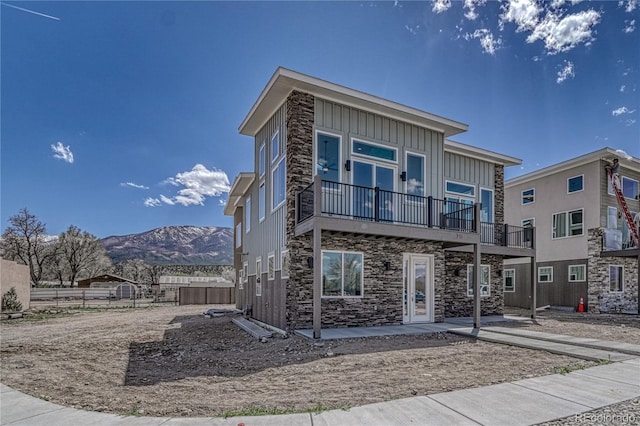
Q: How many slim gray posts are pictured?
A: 3